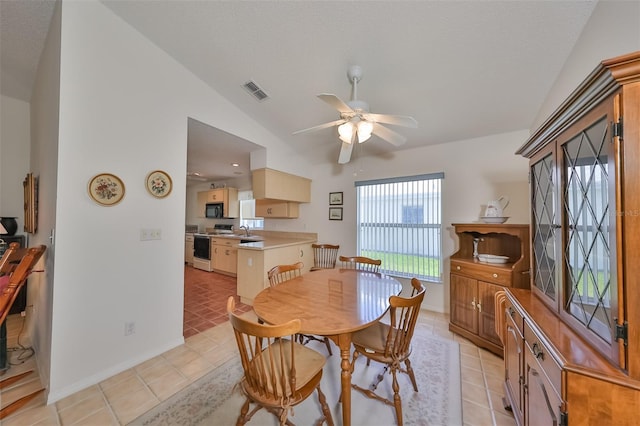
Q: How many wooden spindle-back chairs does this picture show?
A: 5